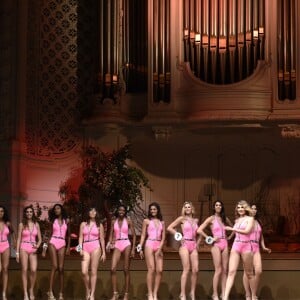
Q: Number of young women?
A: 10